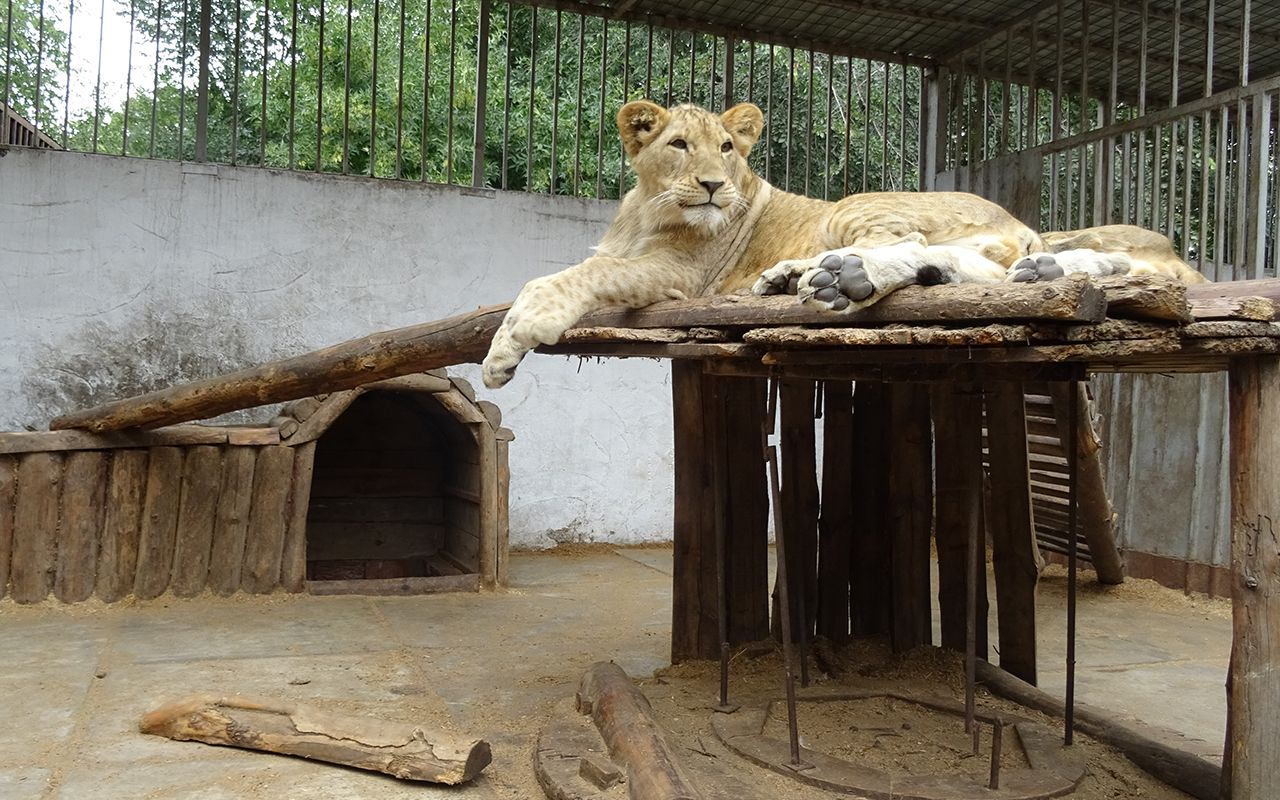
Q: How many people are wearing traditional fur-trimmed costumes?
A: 0